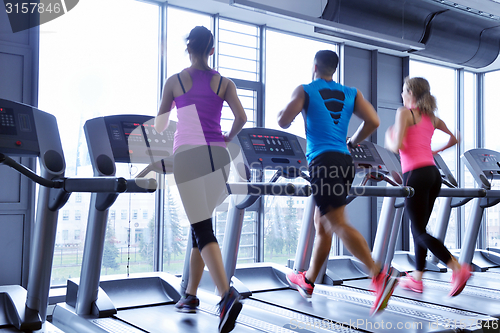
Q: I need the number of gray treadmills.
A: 6